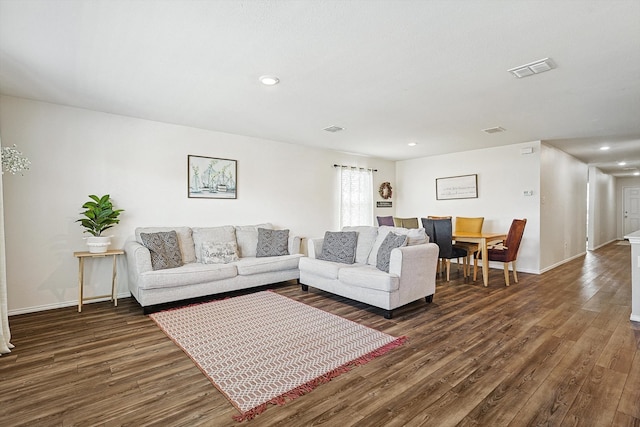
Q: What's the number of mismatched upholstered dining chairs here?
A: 6